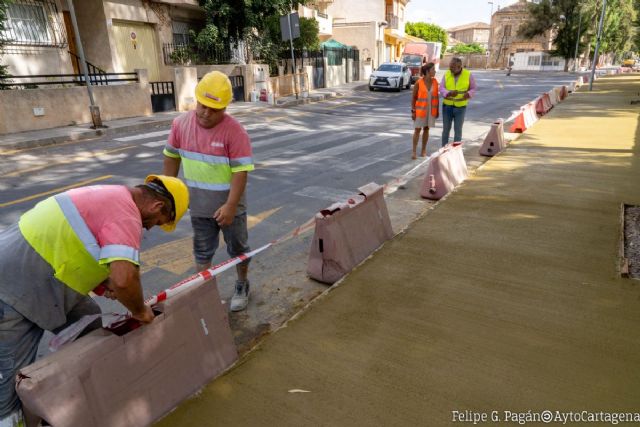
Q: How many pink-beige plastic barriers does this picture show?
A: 4